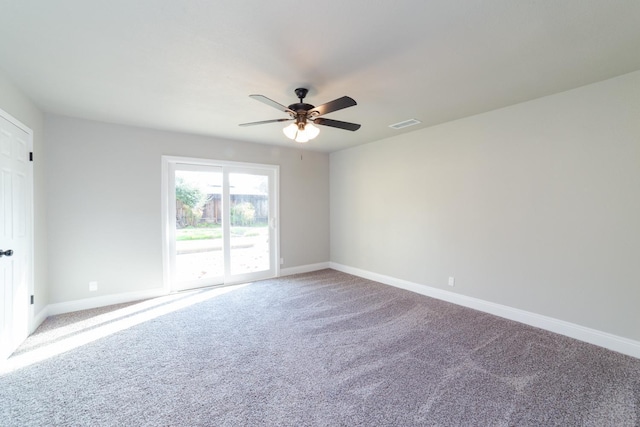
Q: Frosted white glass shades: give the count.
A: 3